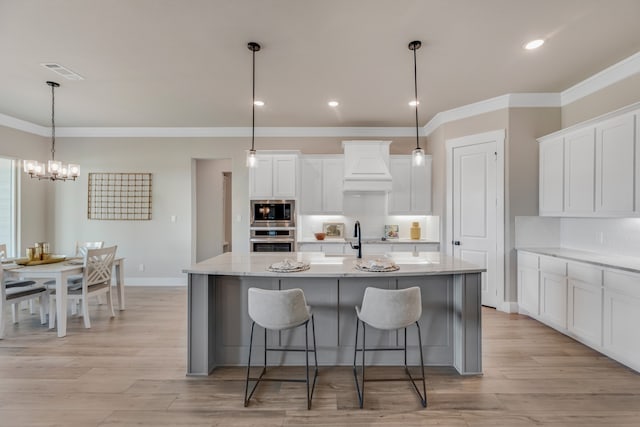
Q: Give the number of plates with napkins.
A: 2